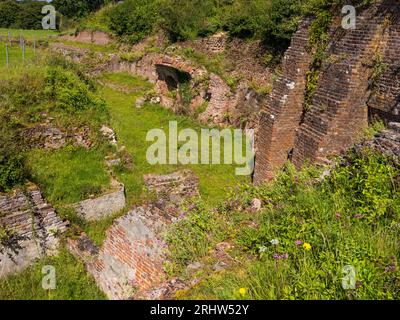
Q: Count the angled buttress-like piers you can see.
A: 2